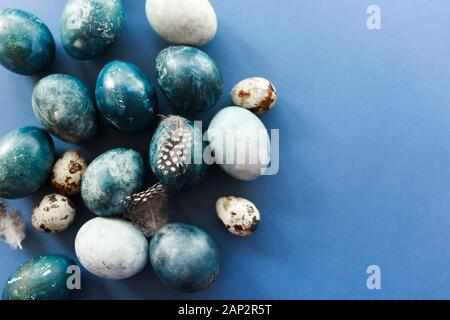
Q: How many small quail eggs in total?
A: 4